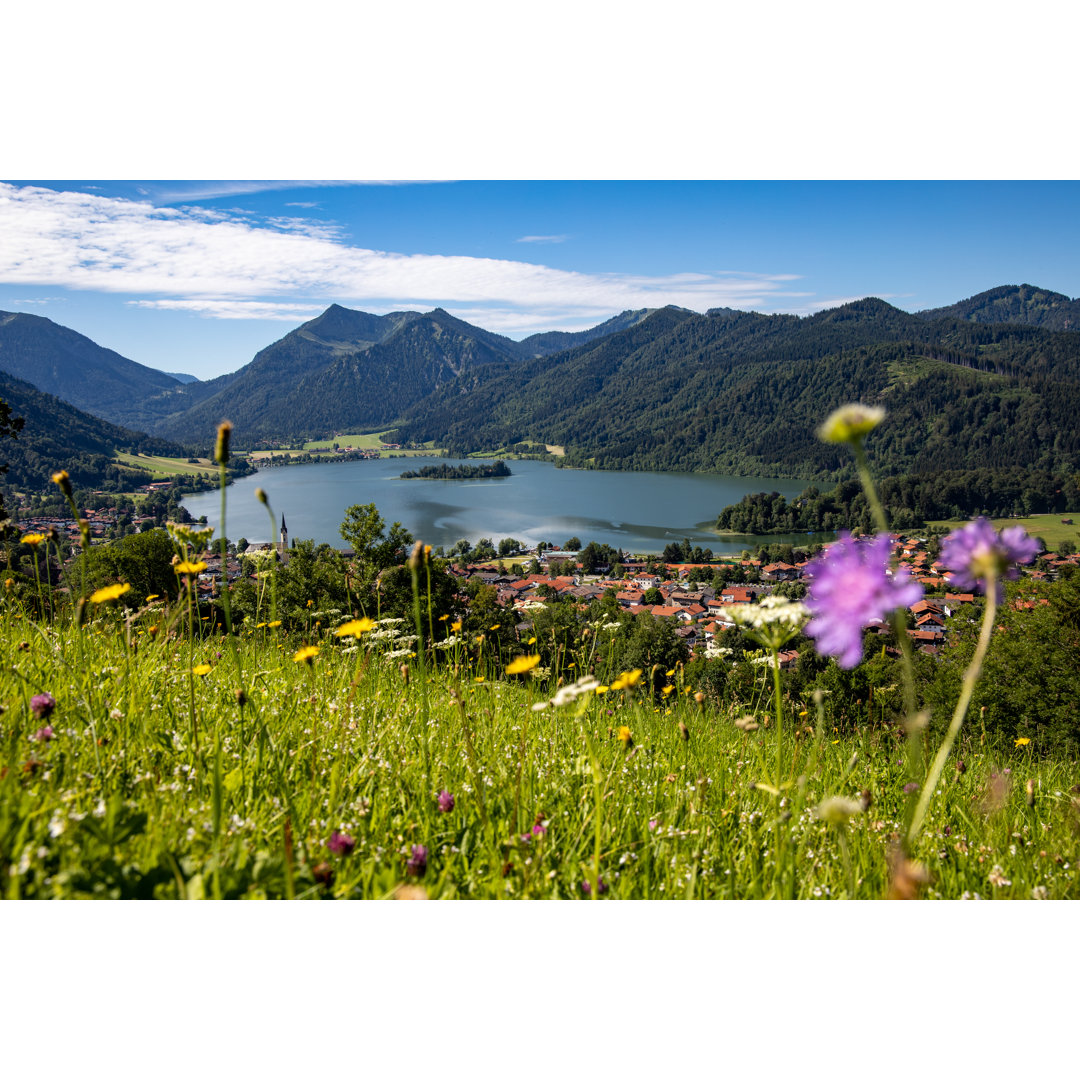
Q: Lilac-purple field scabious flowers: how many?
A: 2